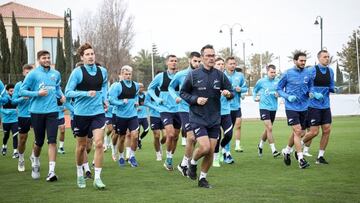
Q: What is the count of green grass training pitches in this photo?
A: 1